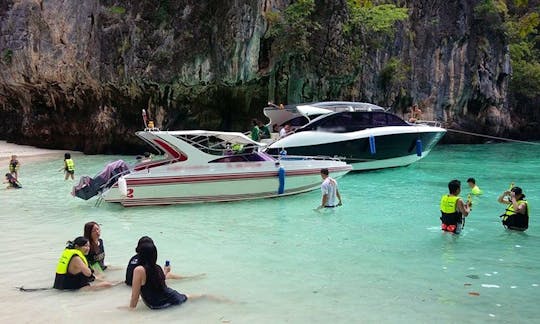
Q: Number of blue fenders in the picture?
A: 3